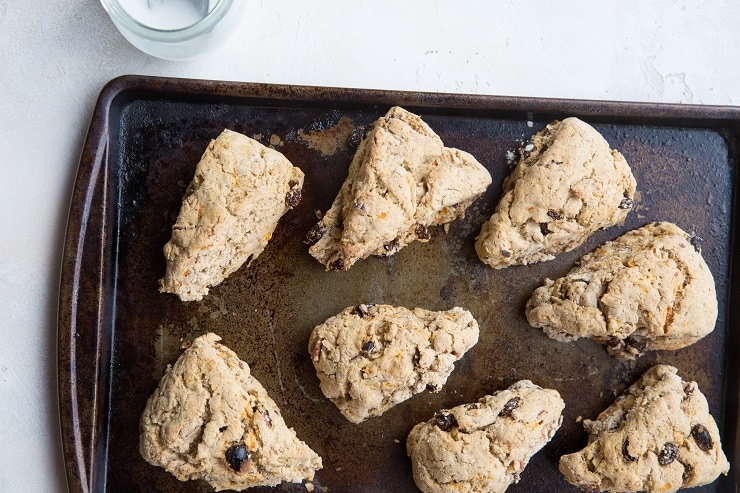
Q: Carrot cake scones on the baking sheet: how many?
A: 8